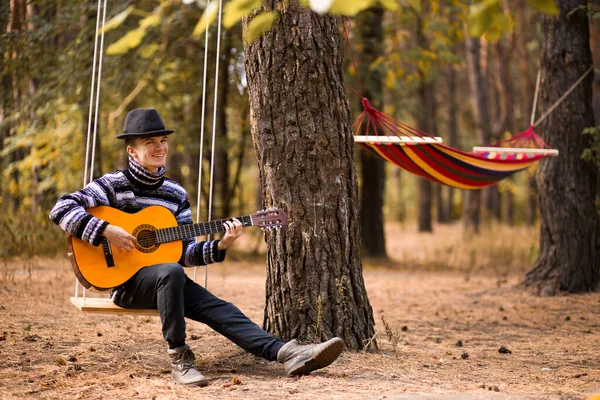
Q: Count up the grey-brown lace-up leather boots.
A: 2